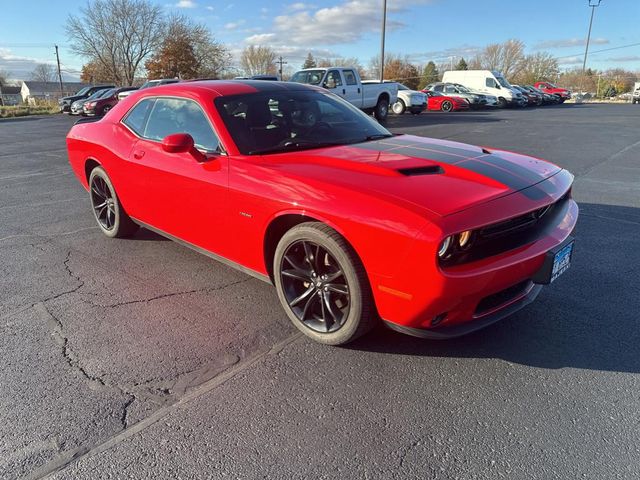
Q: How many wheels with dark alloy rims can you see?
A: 2